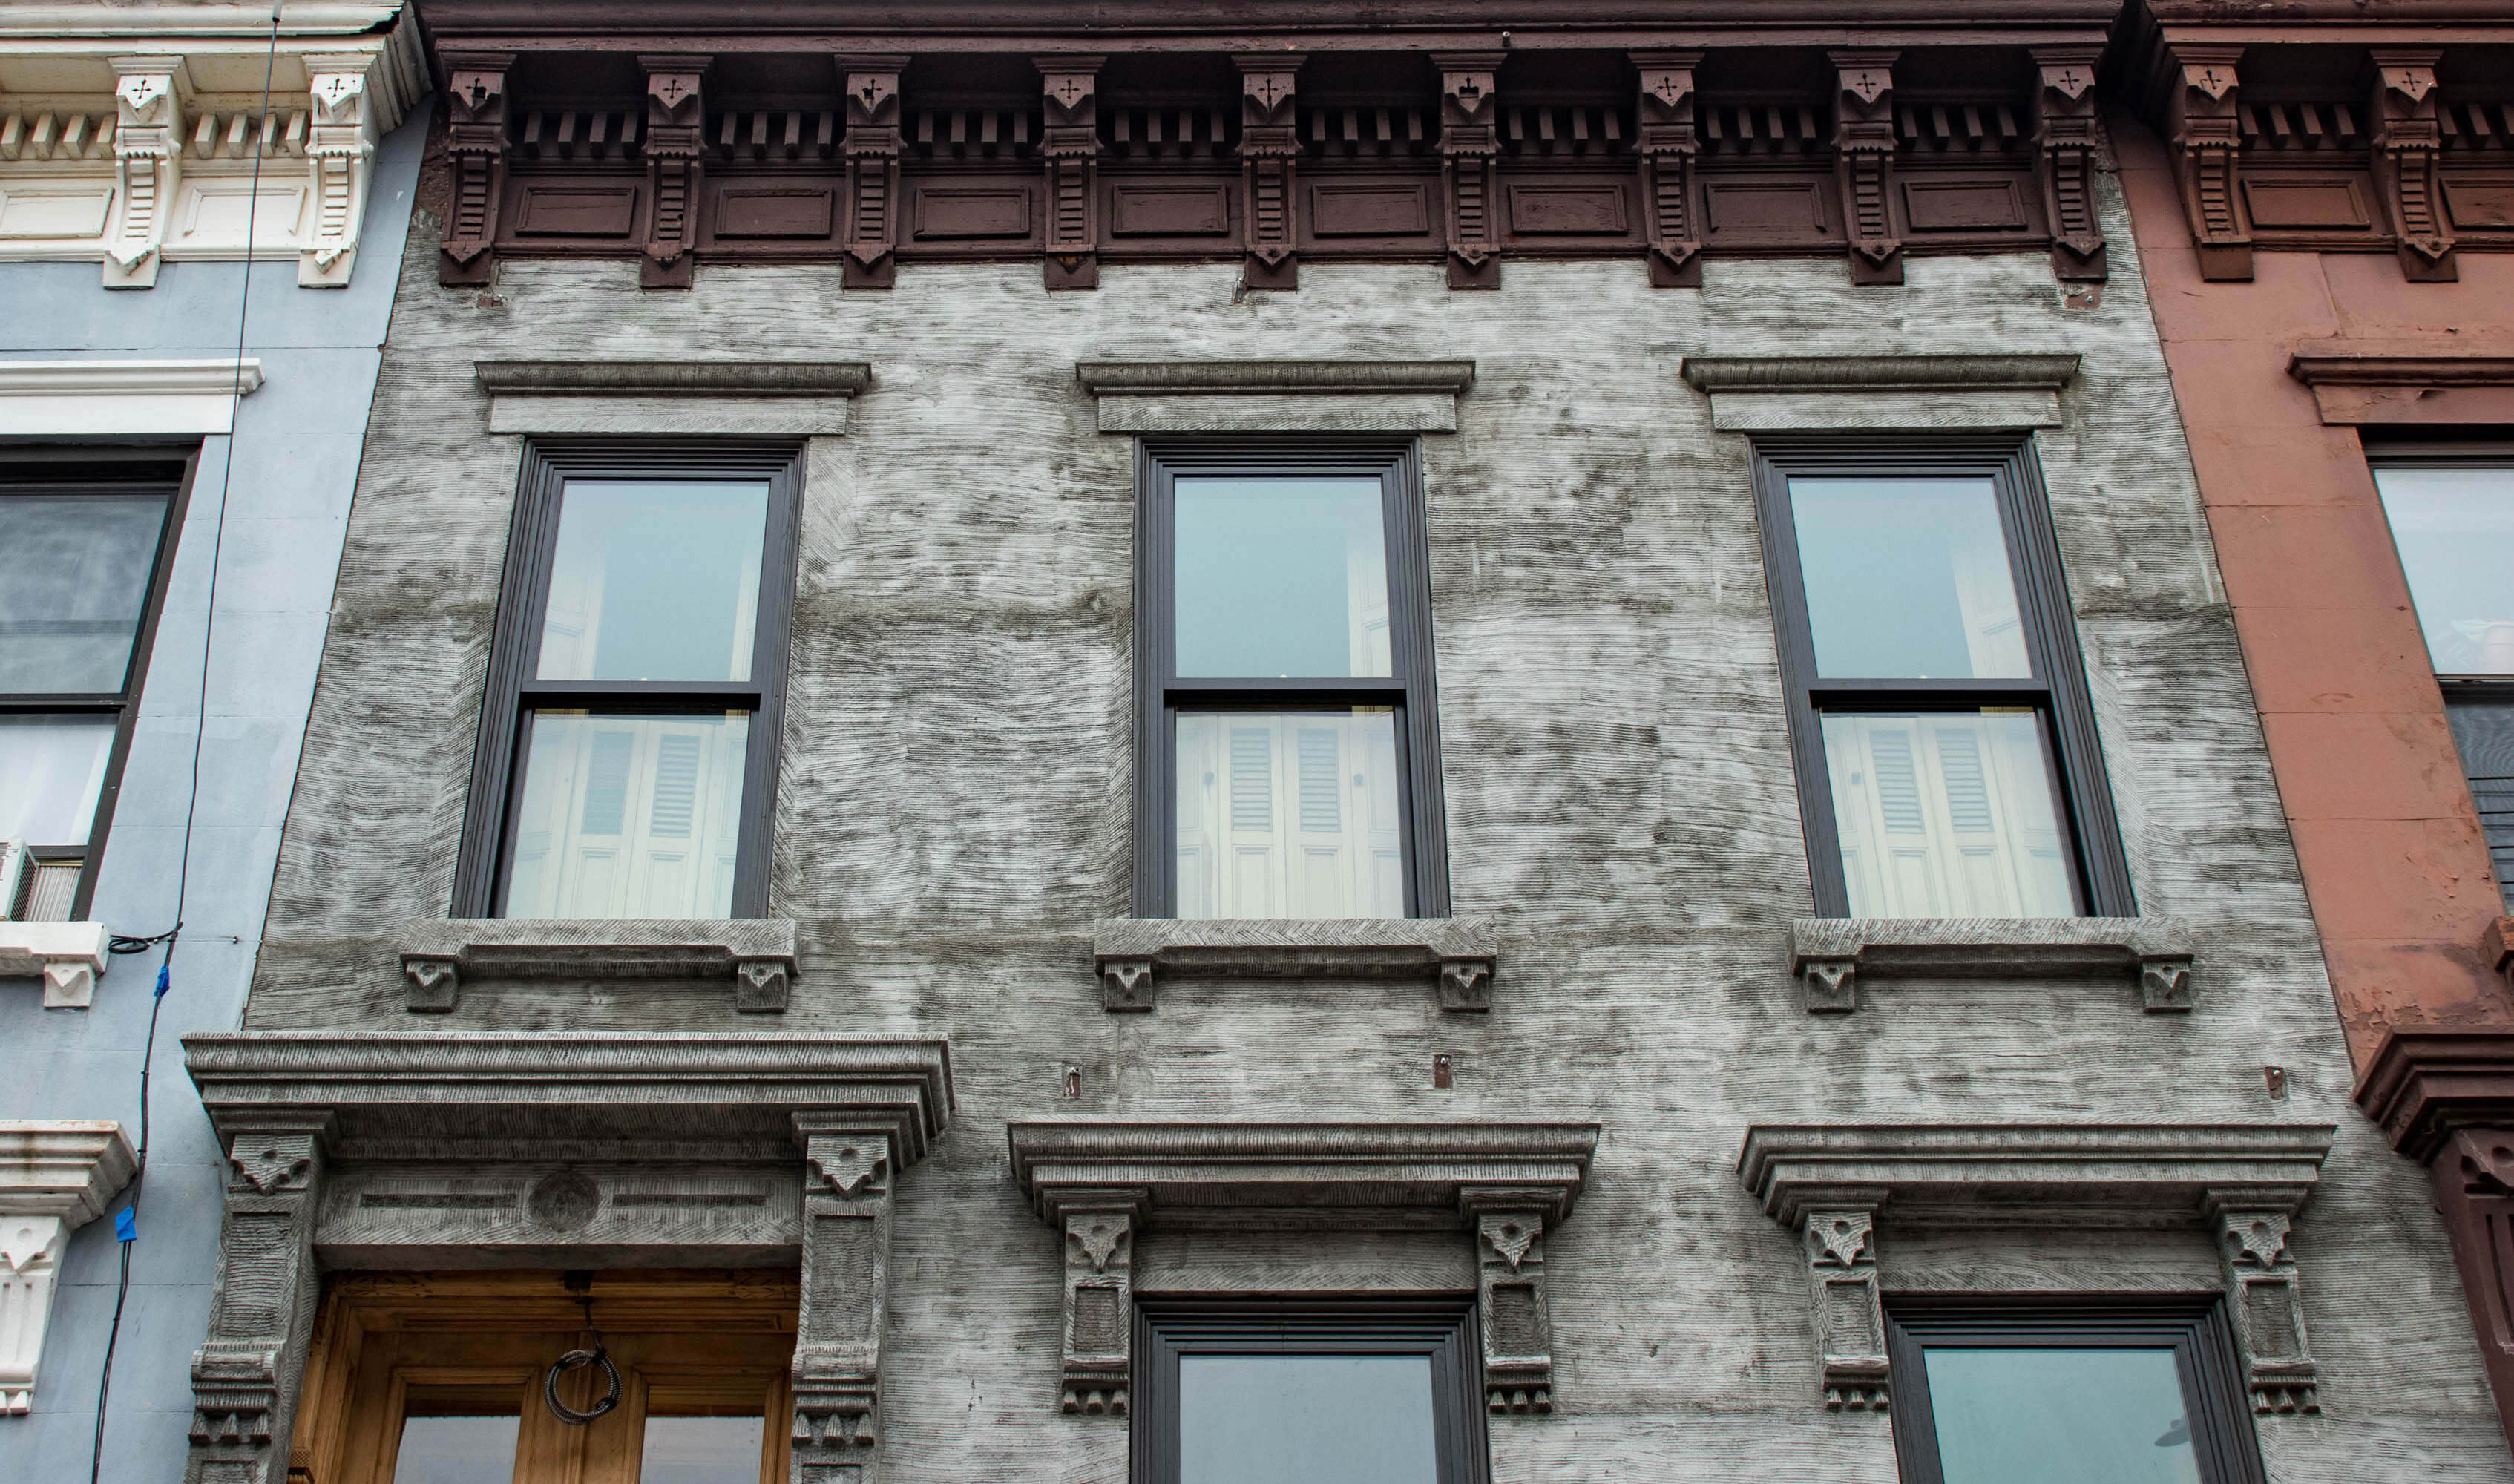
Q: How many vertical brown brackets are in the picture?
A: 11